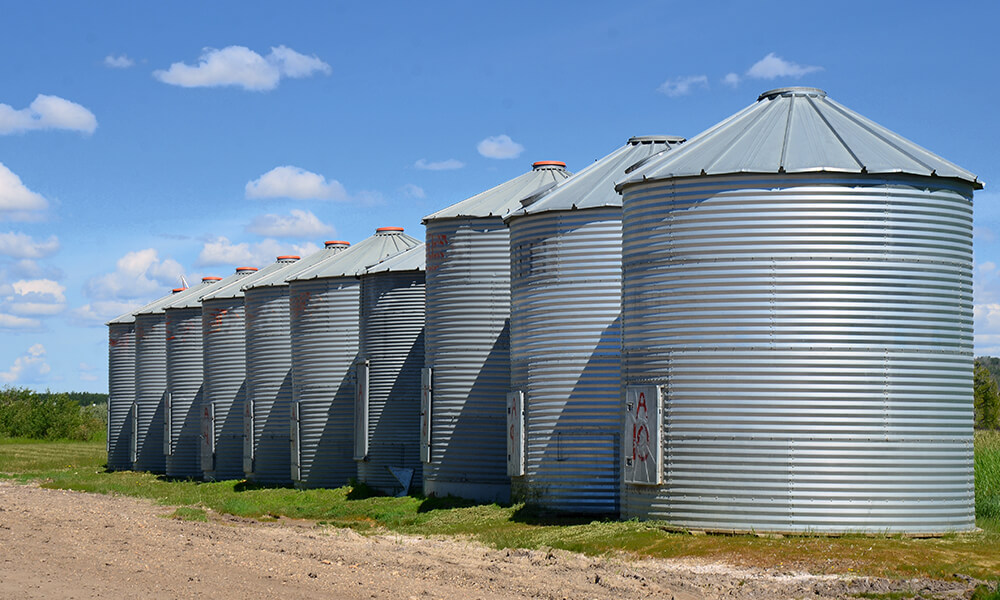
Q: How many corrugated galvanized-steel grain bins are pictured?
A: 10